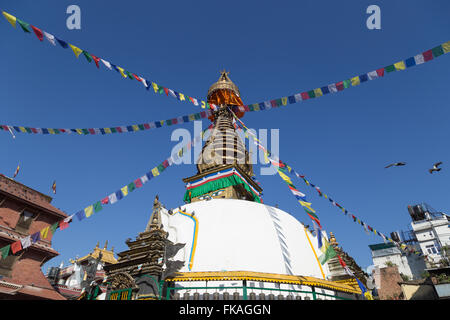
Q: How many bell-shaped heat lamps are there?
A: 0